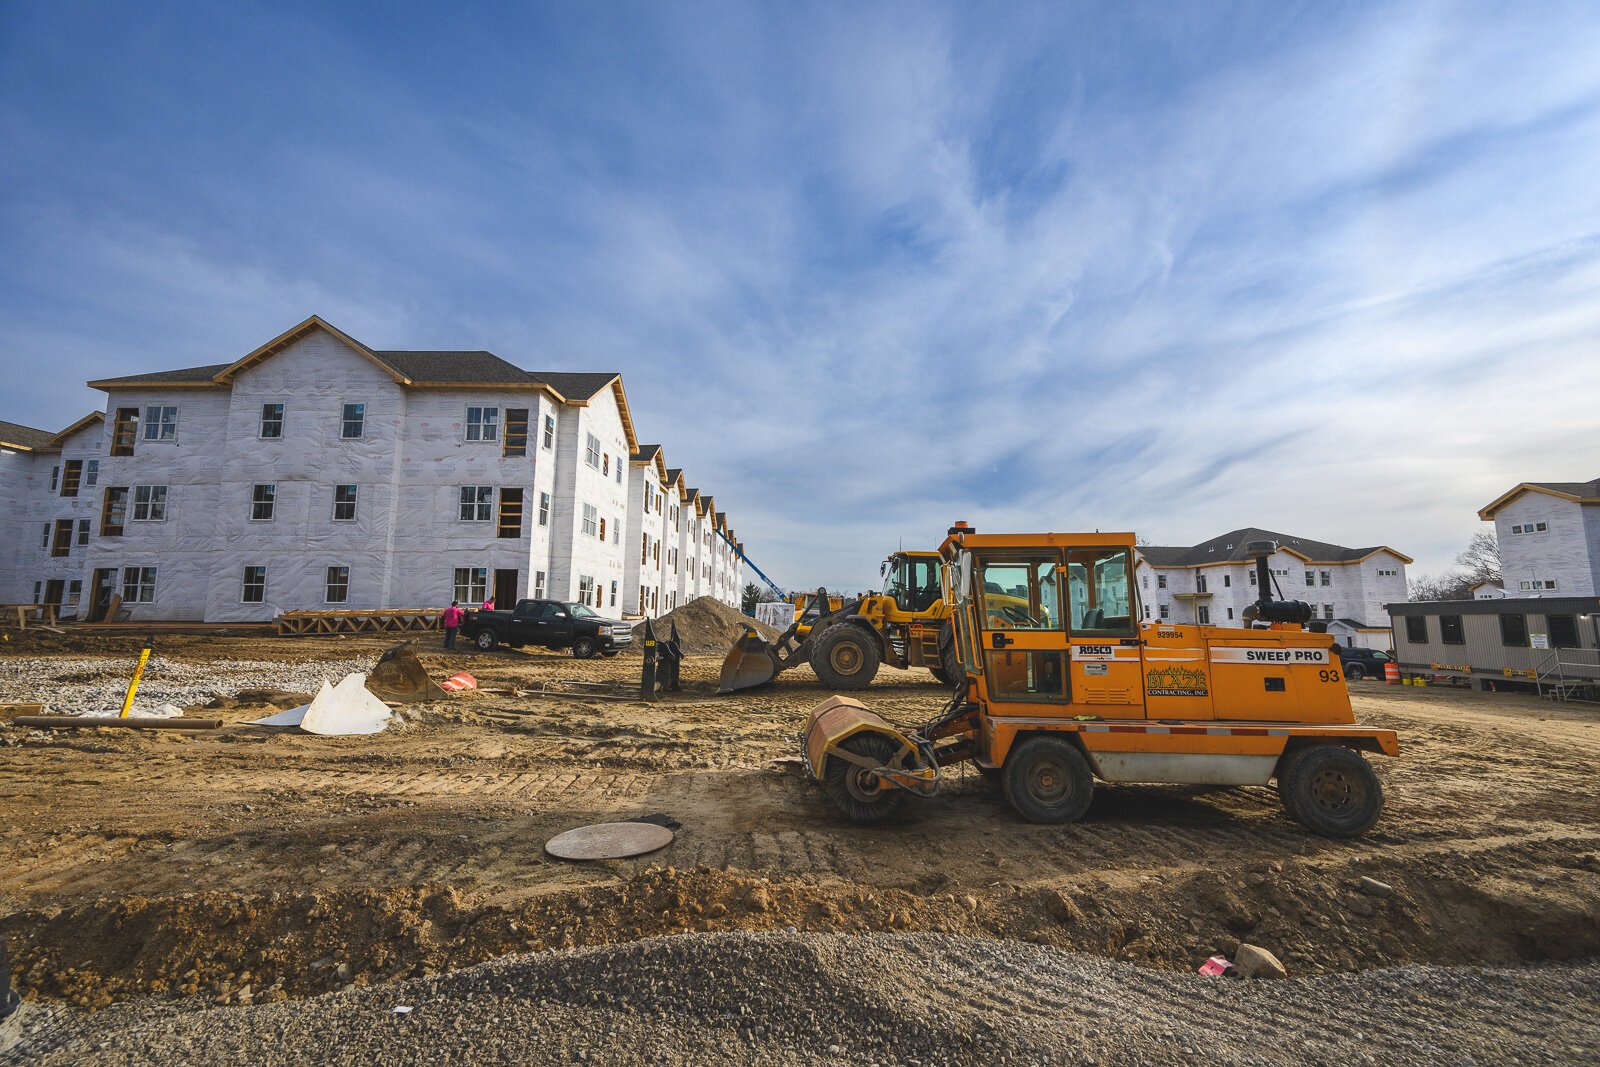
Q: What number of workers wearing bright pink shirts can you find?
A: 2